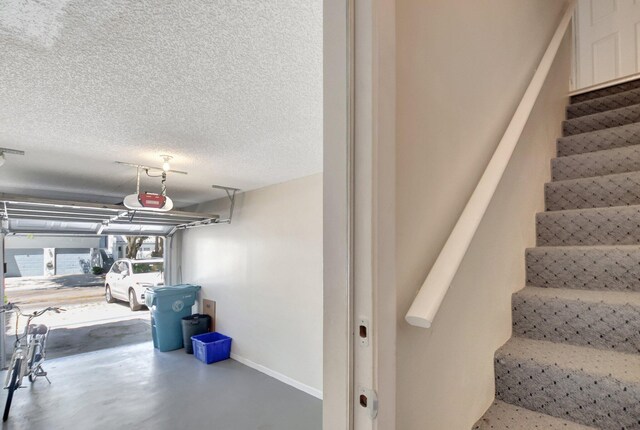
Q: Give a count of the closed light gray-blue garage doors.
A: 2